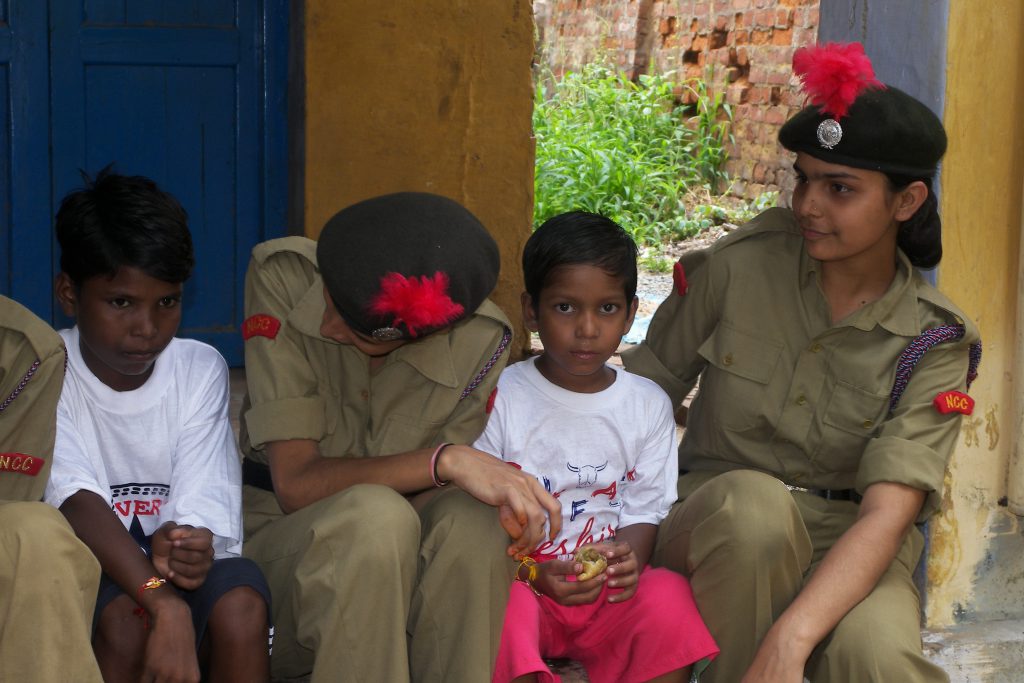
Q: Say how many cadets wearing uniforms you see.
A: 3